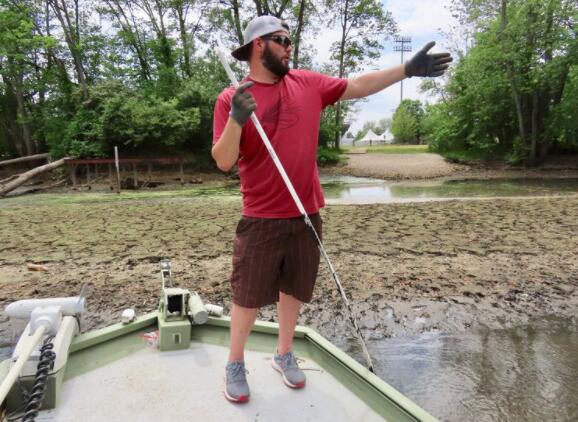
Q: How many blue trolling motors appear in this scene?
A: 0